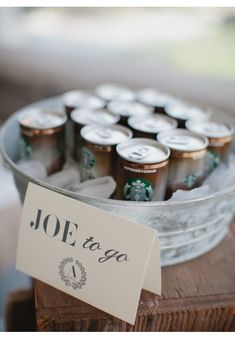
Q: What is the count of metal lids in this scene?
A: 12